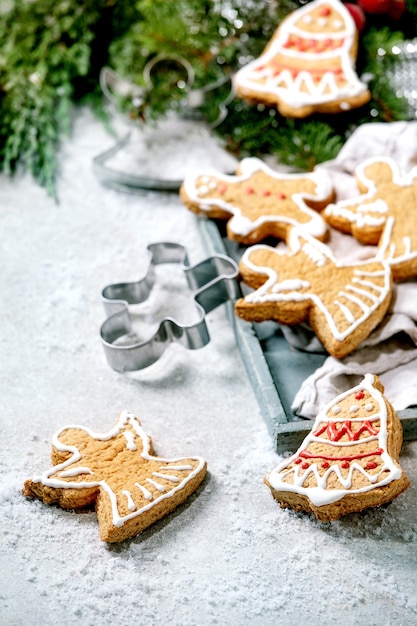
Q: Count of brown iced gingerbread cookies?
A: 6